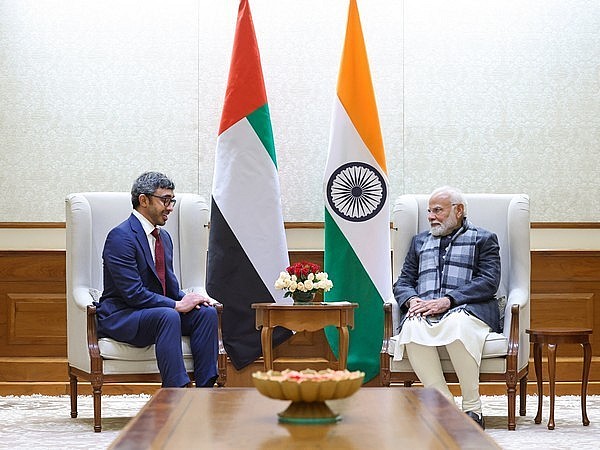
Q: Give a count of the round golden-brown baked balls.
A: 0